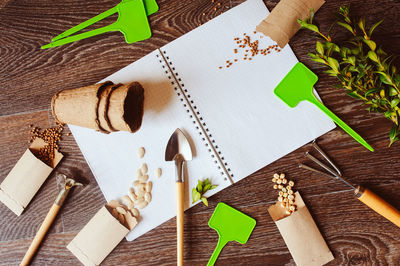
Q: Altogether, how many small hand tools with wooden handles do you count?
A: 3